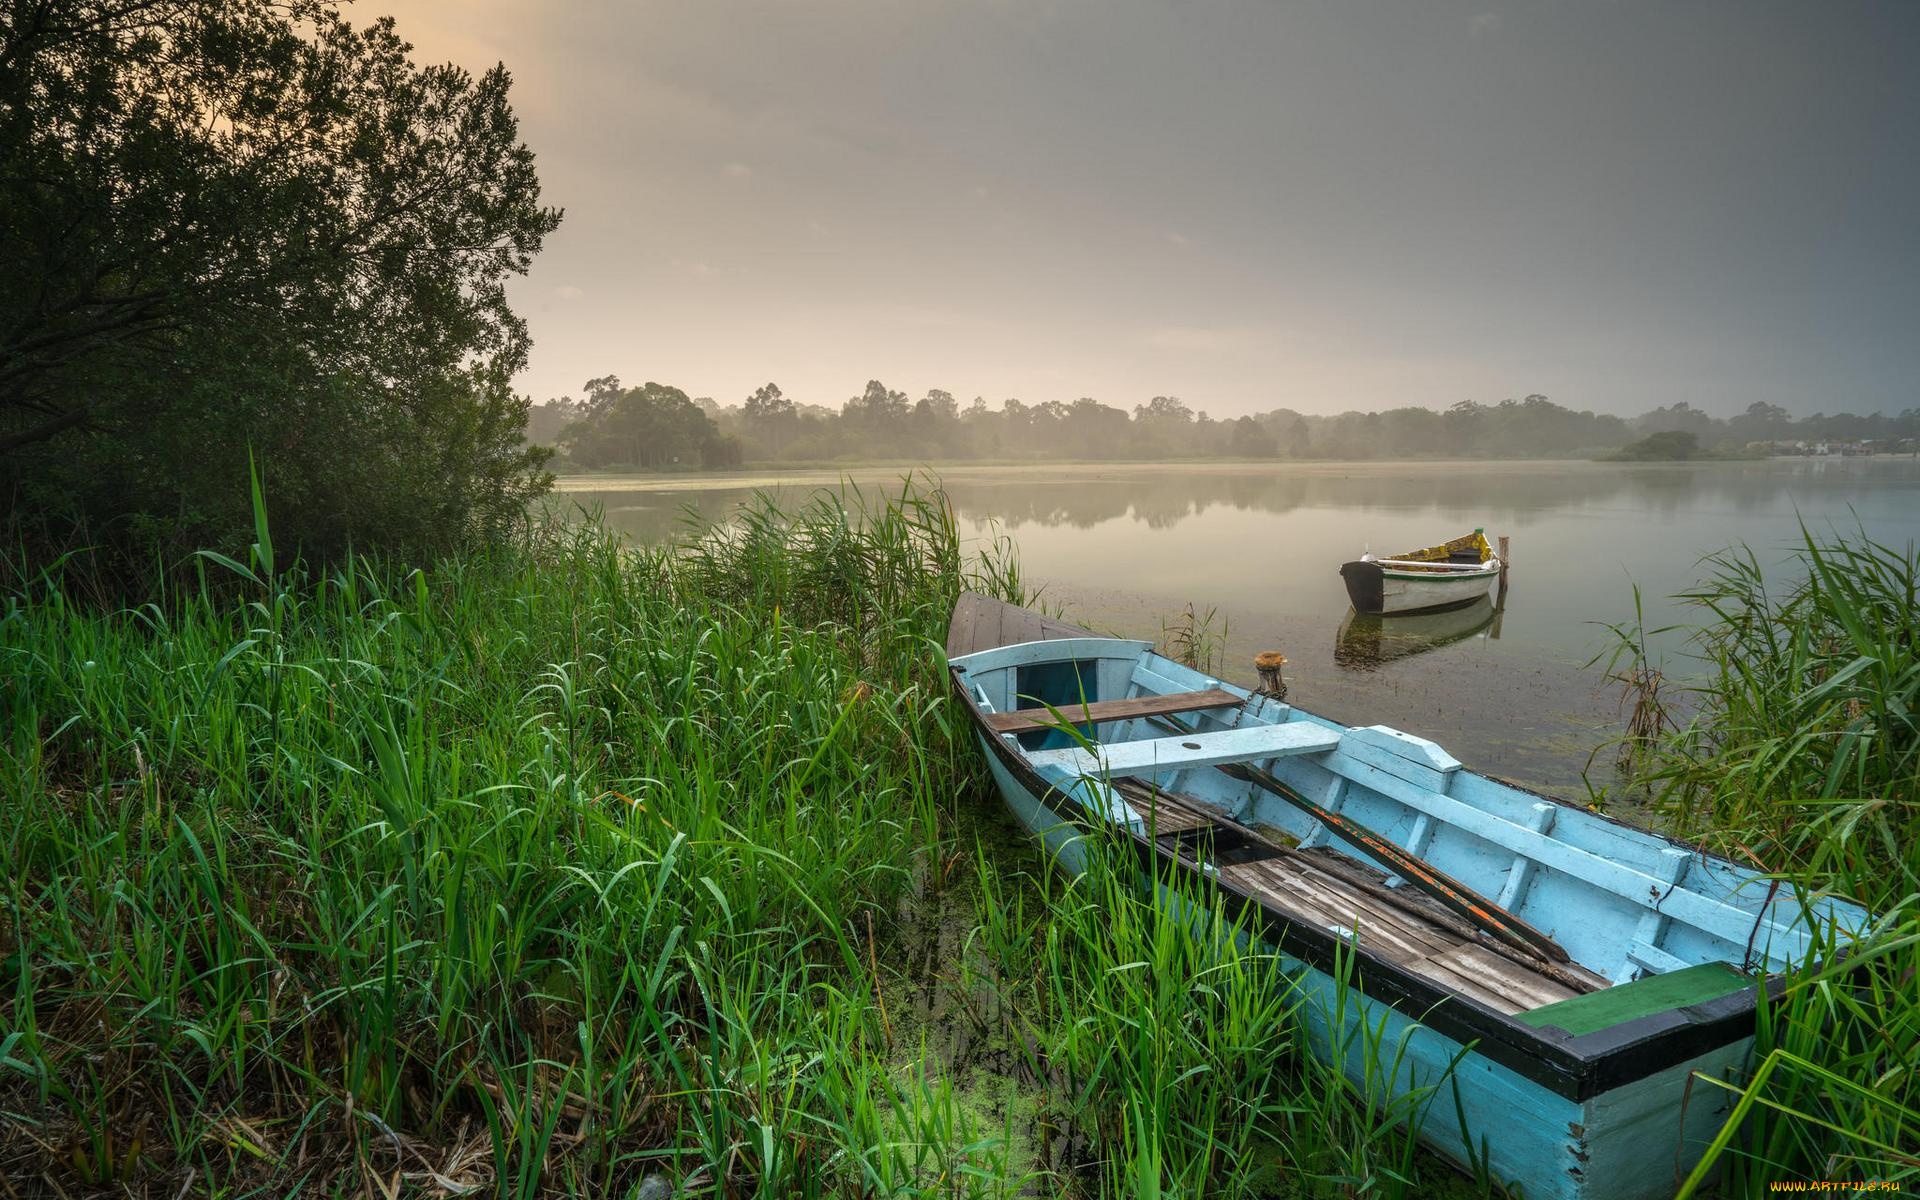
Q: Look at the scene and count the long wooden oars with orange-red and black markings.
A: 2